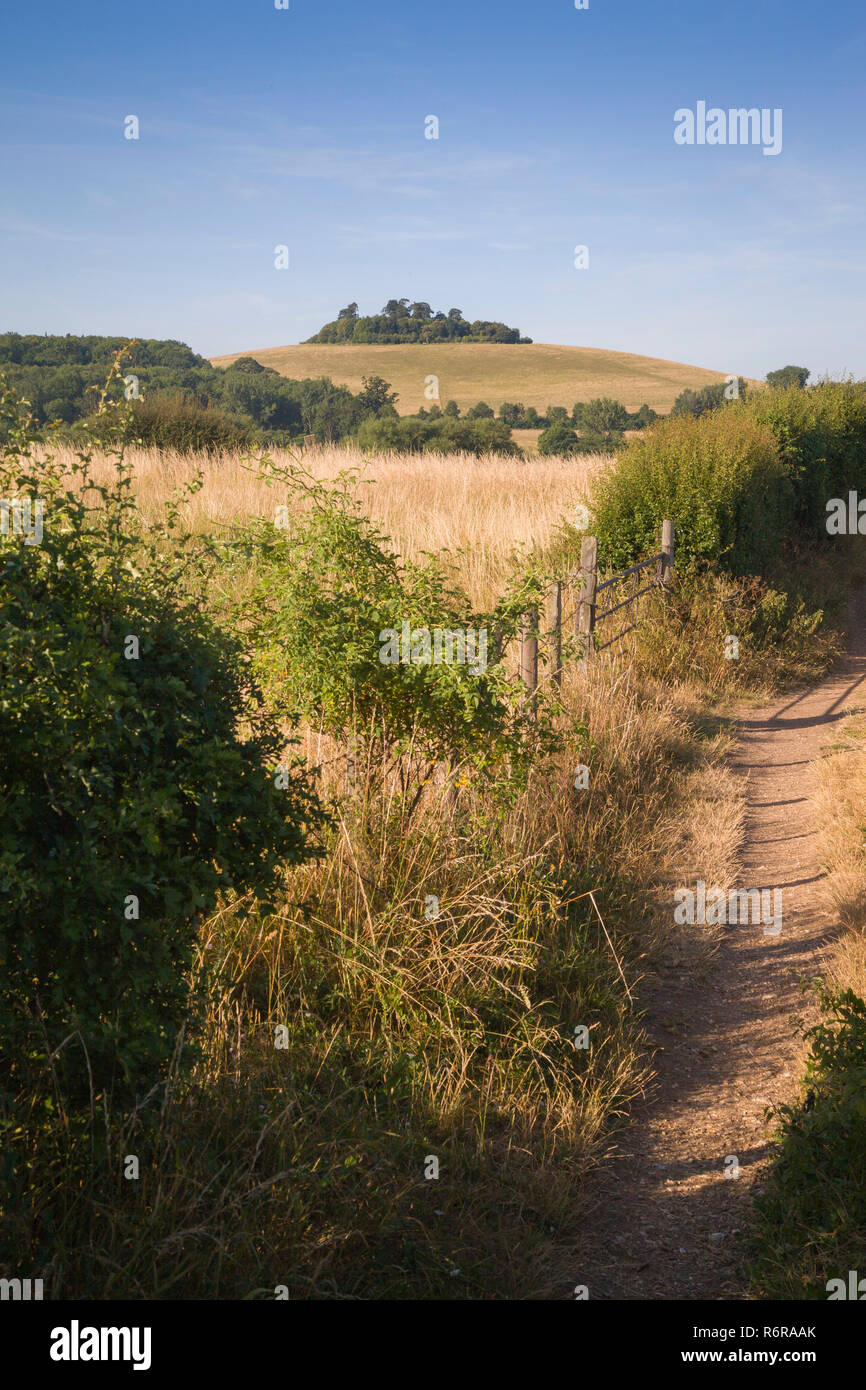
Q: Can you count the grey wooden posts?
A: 4